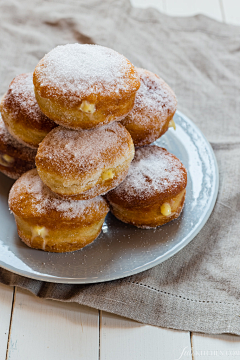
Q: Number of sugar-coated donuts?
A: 7